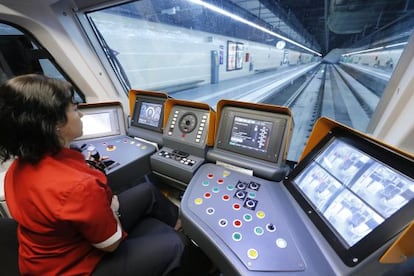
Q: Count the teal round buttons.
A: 7